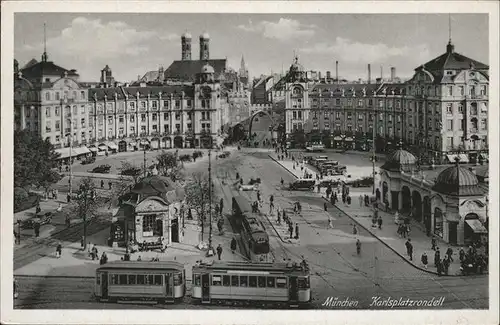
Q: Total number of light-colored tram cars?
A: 2